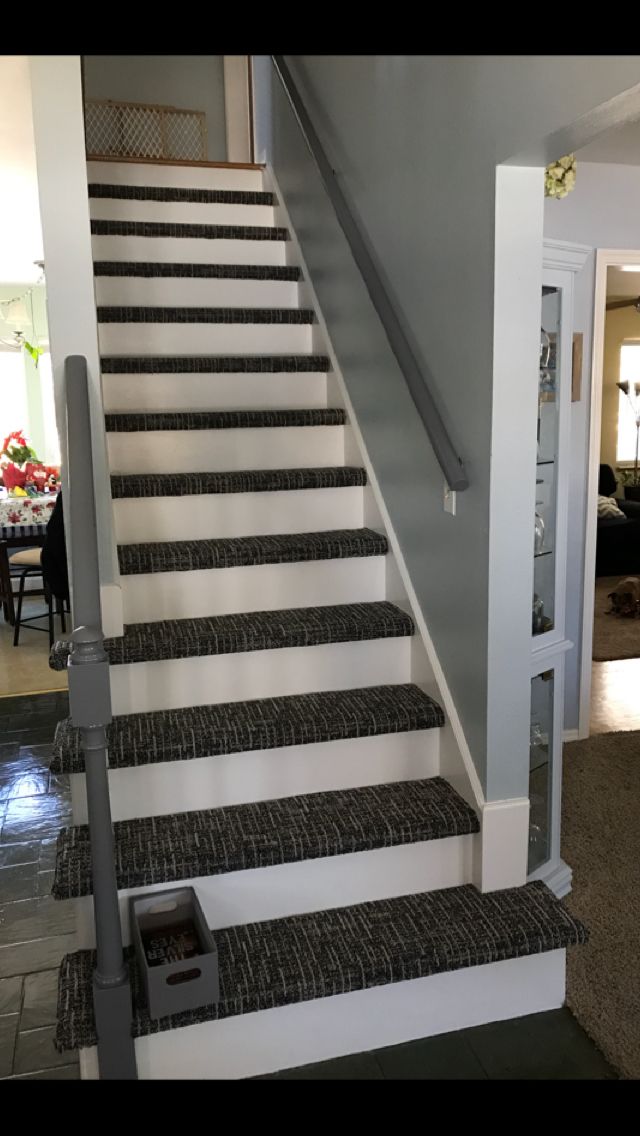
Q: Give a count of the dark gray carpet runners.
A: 12